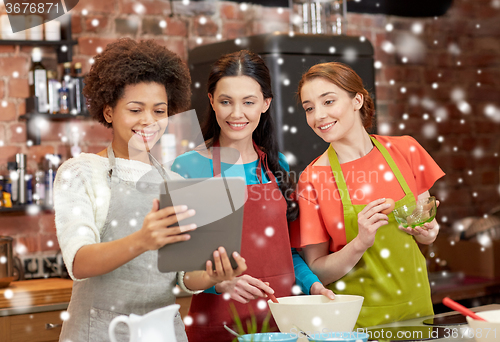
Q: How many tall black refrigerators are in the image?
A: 1